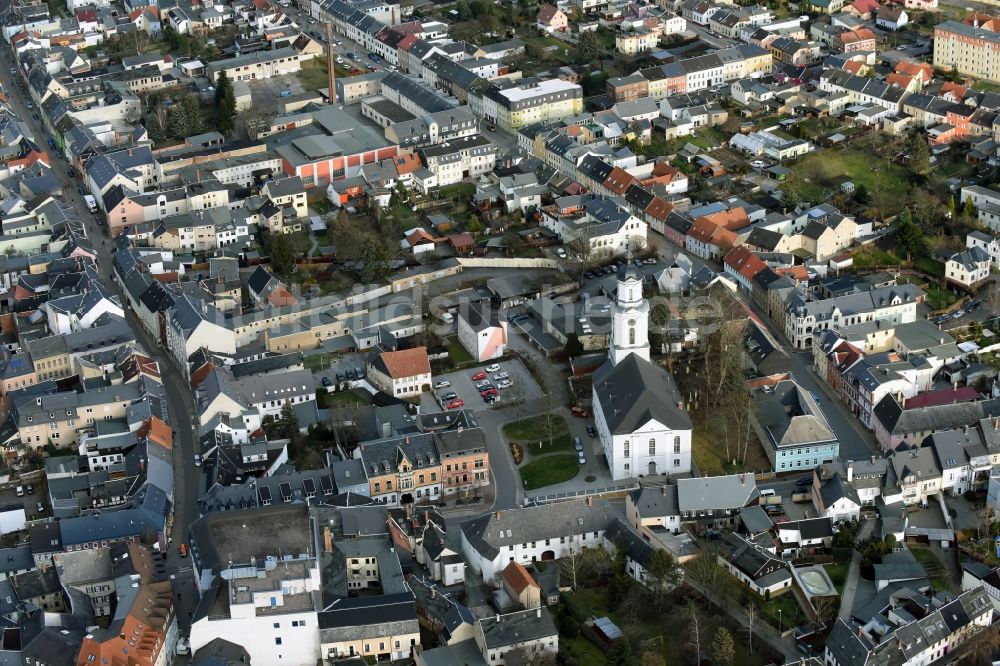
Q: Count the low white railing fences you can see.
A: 1